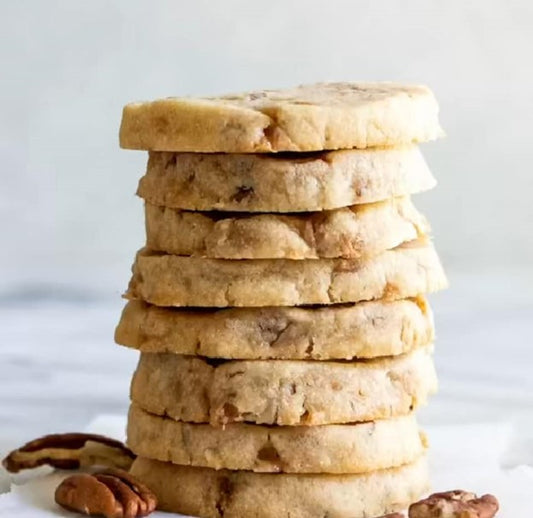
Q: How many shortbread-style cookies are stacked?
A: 8